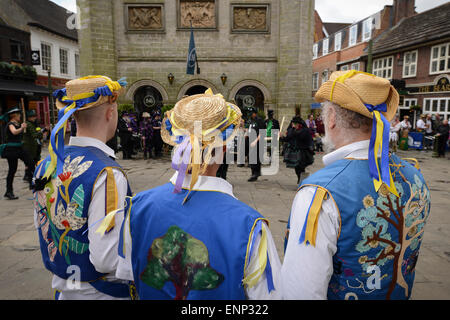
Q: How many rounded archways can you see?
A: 3